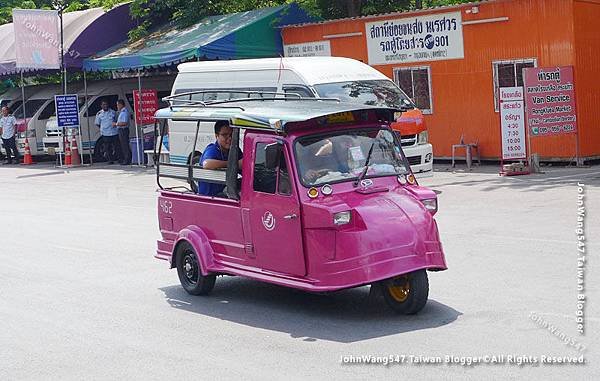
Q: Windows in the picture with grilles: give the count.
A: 2